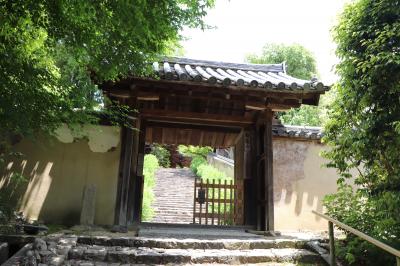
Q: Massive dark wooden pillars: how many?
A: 2